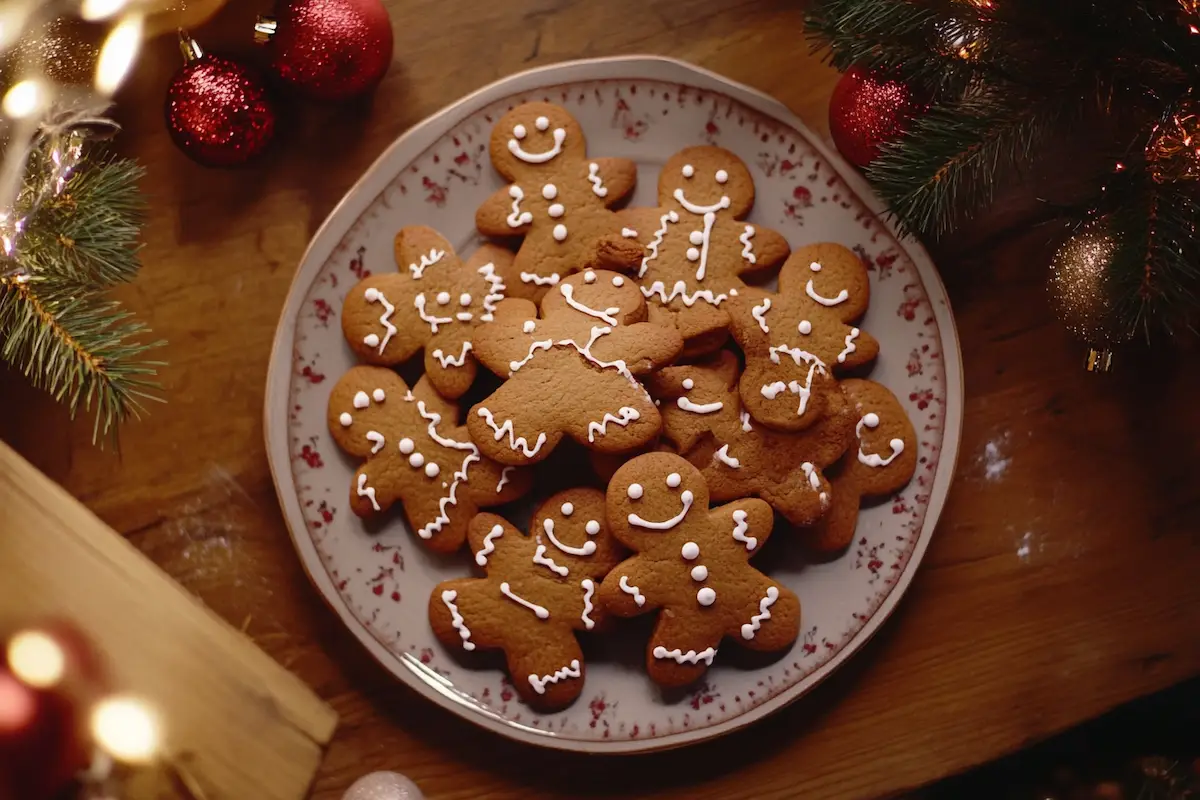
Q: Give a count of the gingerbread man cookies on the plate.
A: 10